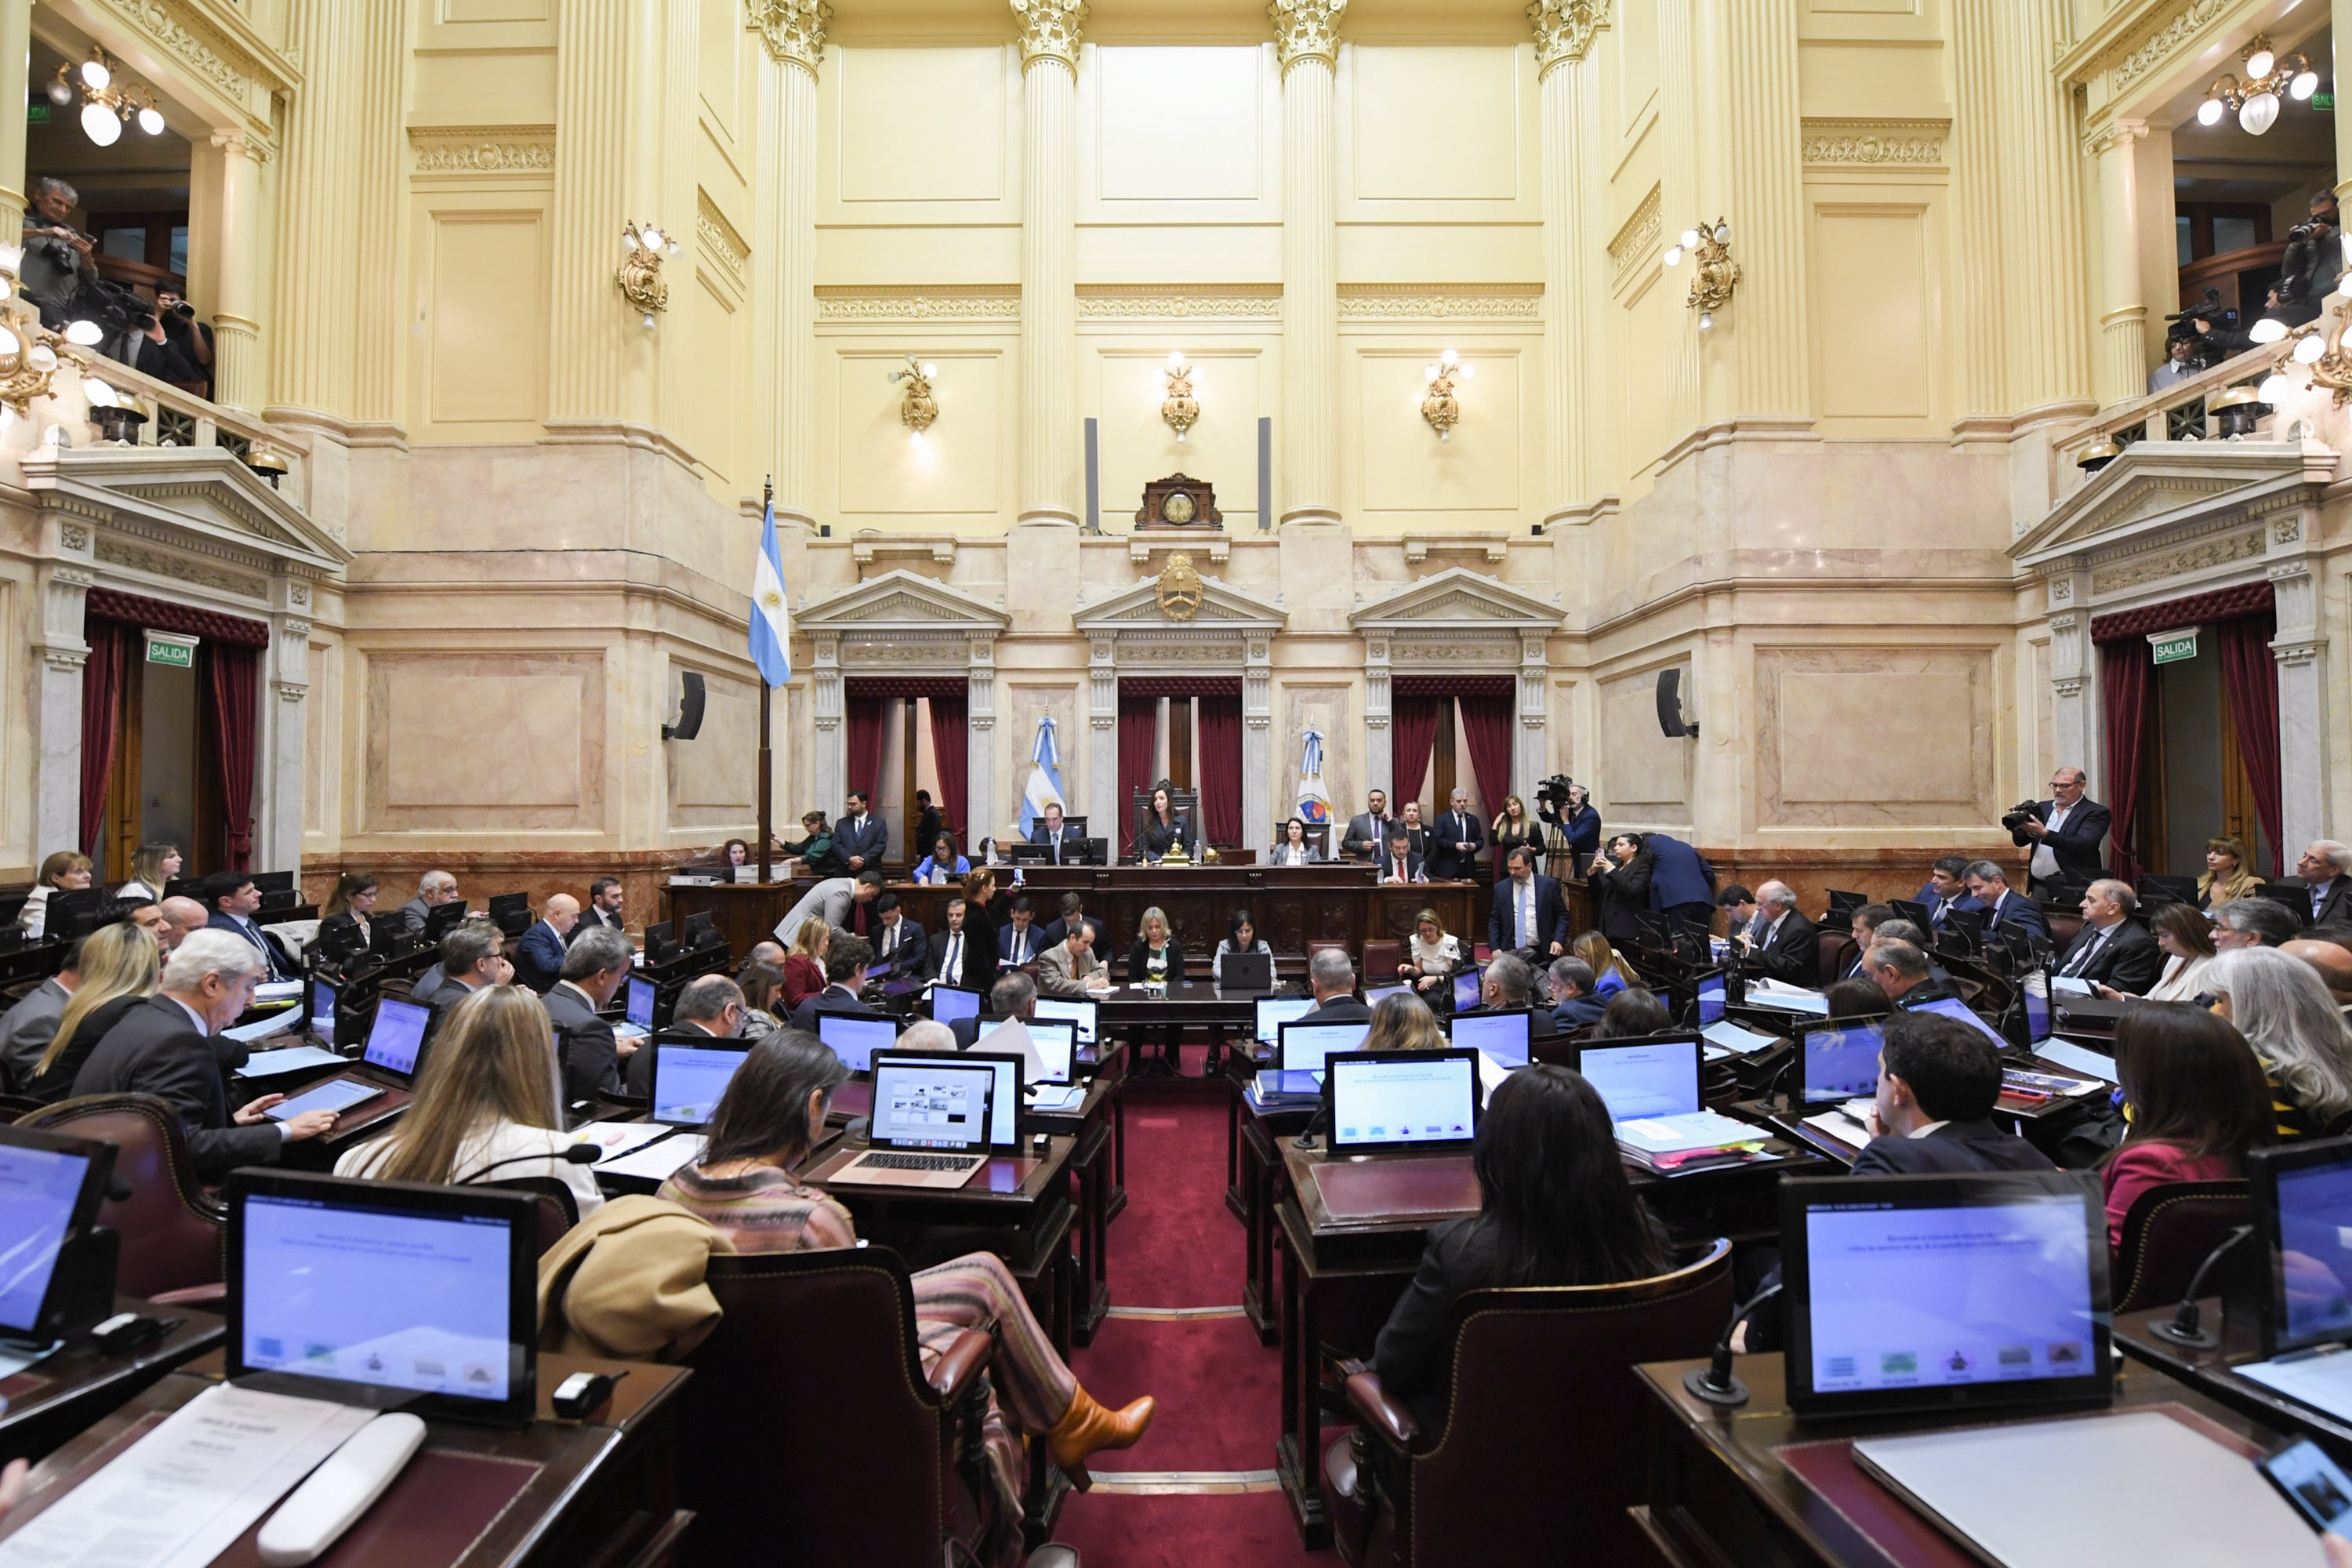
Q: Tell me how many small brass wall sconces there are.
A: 5